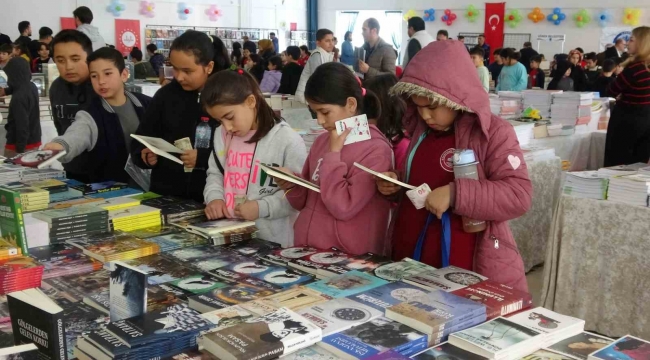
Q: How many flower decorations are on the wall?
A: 14